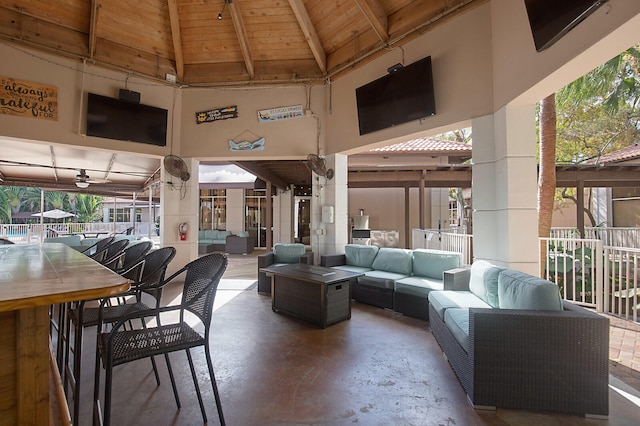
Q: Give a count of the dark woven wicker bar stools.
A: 5